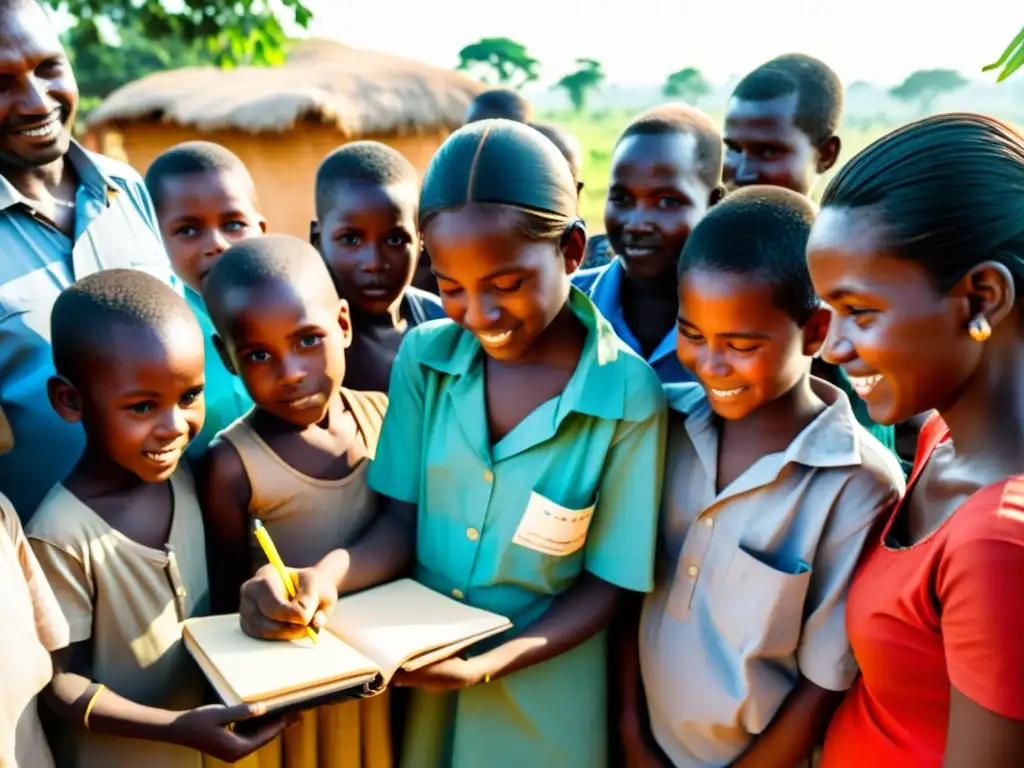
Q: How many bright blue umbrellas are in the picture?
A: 0